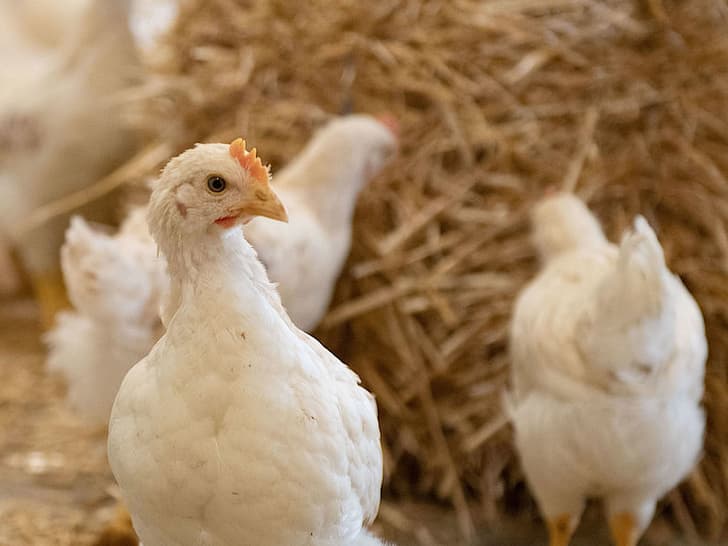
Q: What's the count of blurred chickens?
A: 4